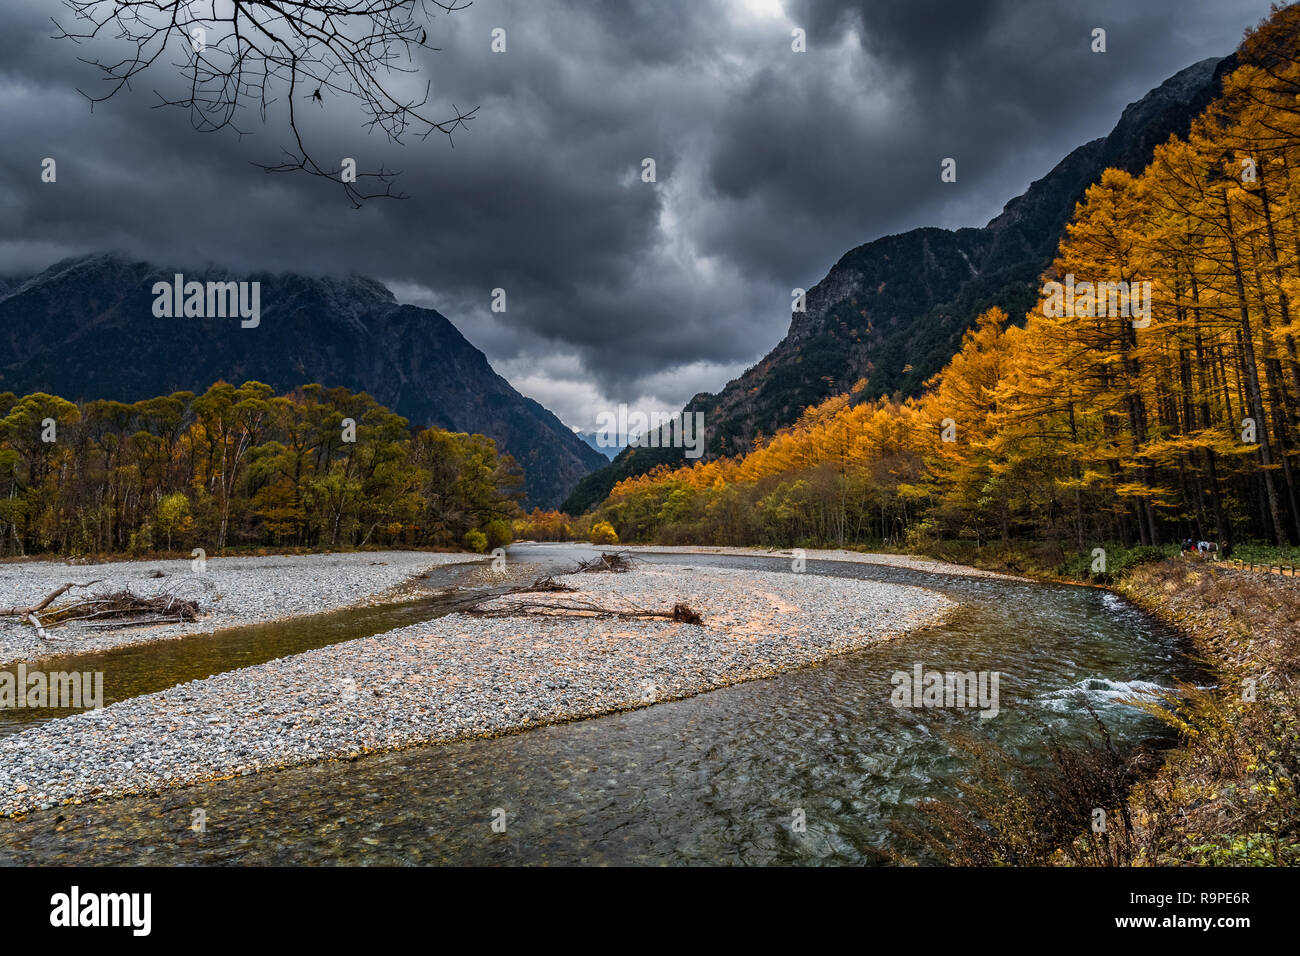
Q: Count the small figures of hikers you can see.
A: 5